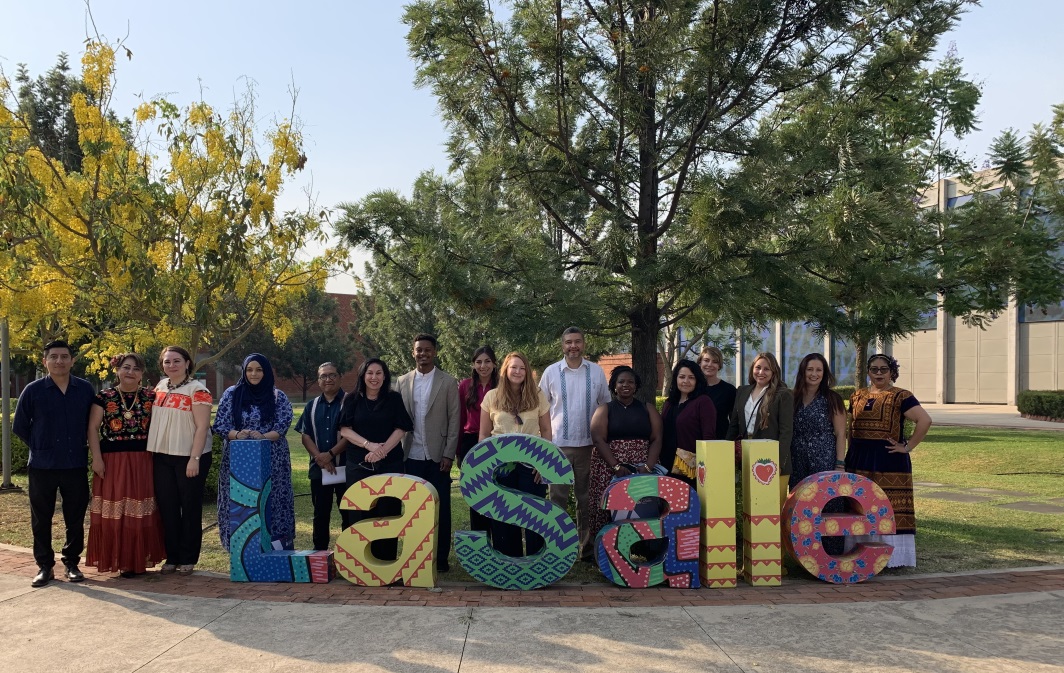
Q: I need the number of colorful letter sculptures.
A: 7